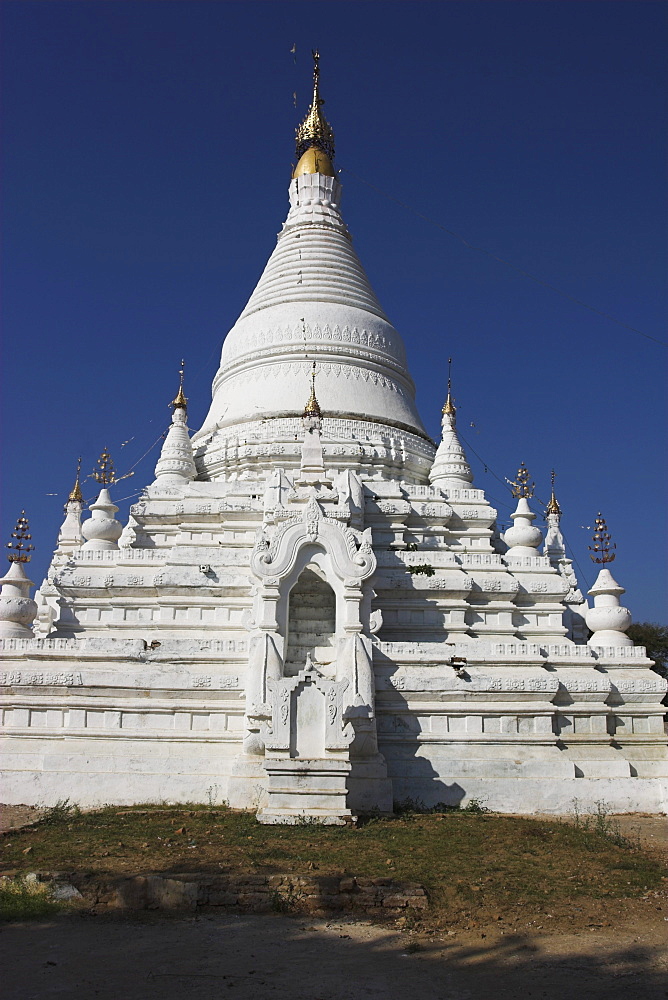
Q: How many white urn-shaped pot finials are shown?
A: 4